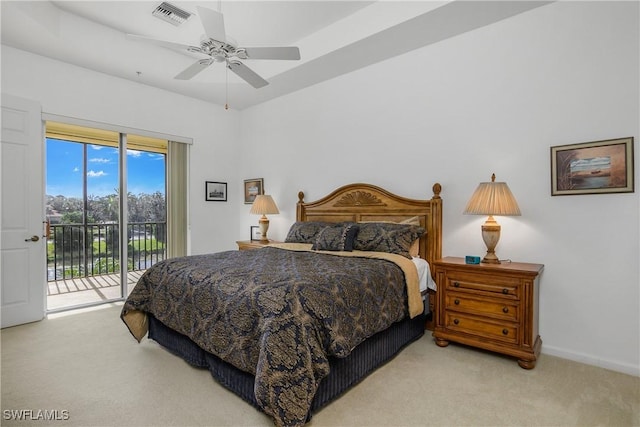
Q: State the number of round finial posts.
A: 2